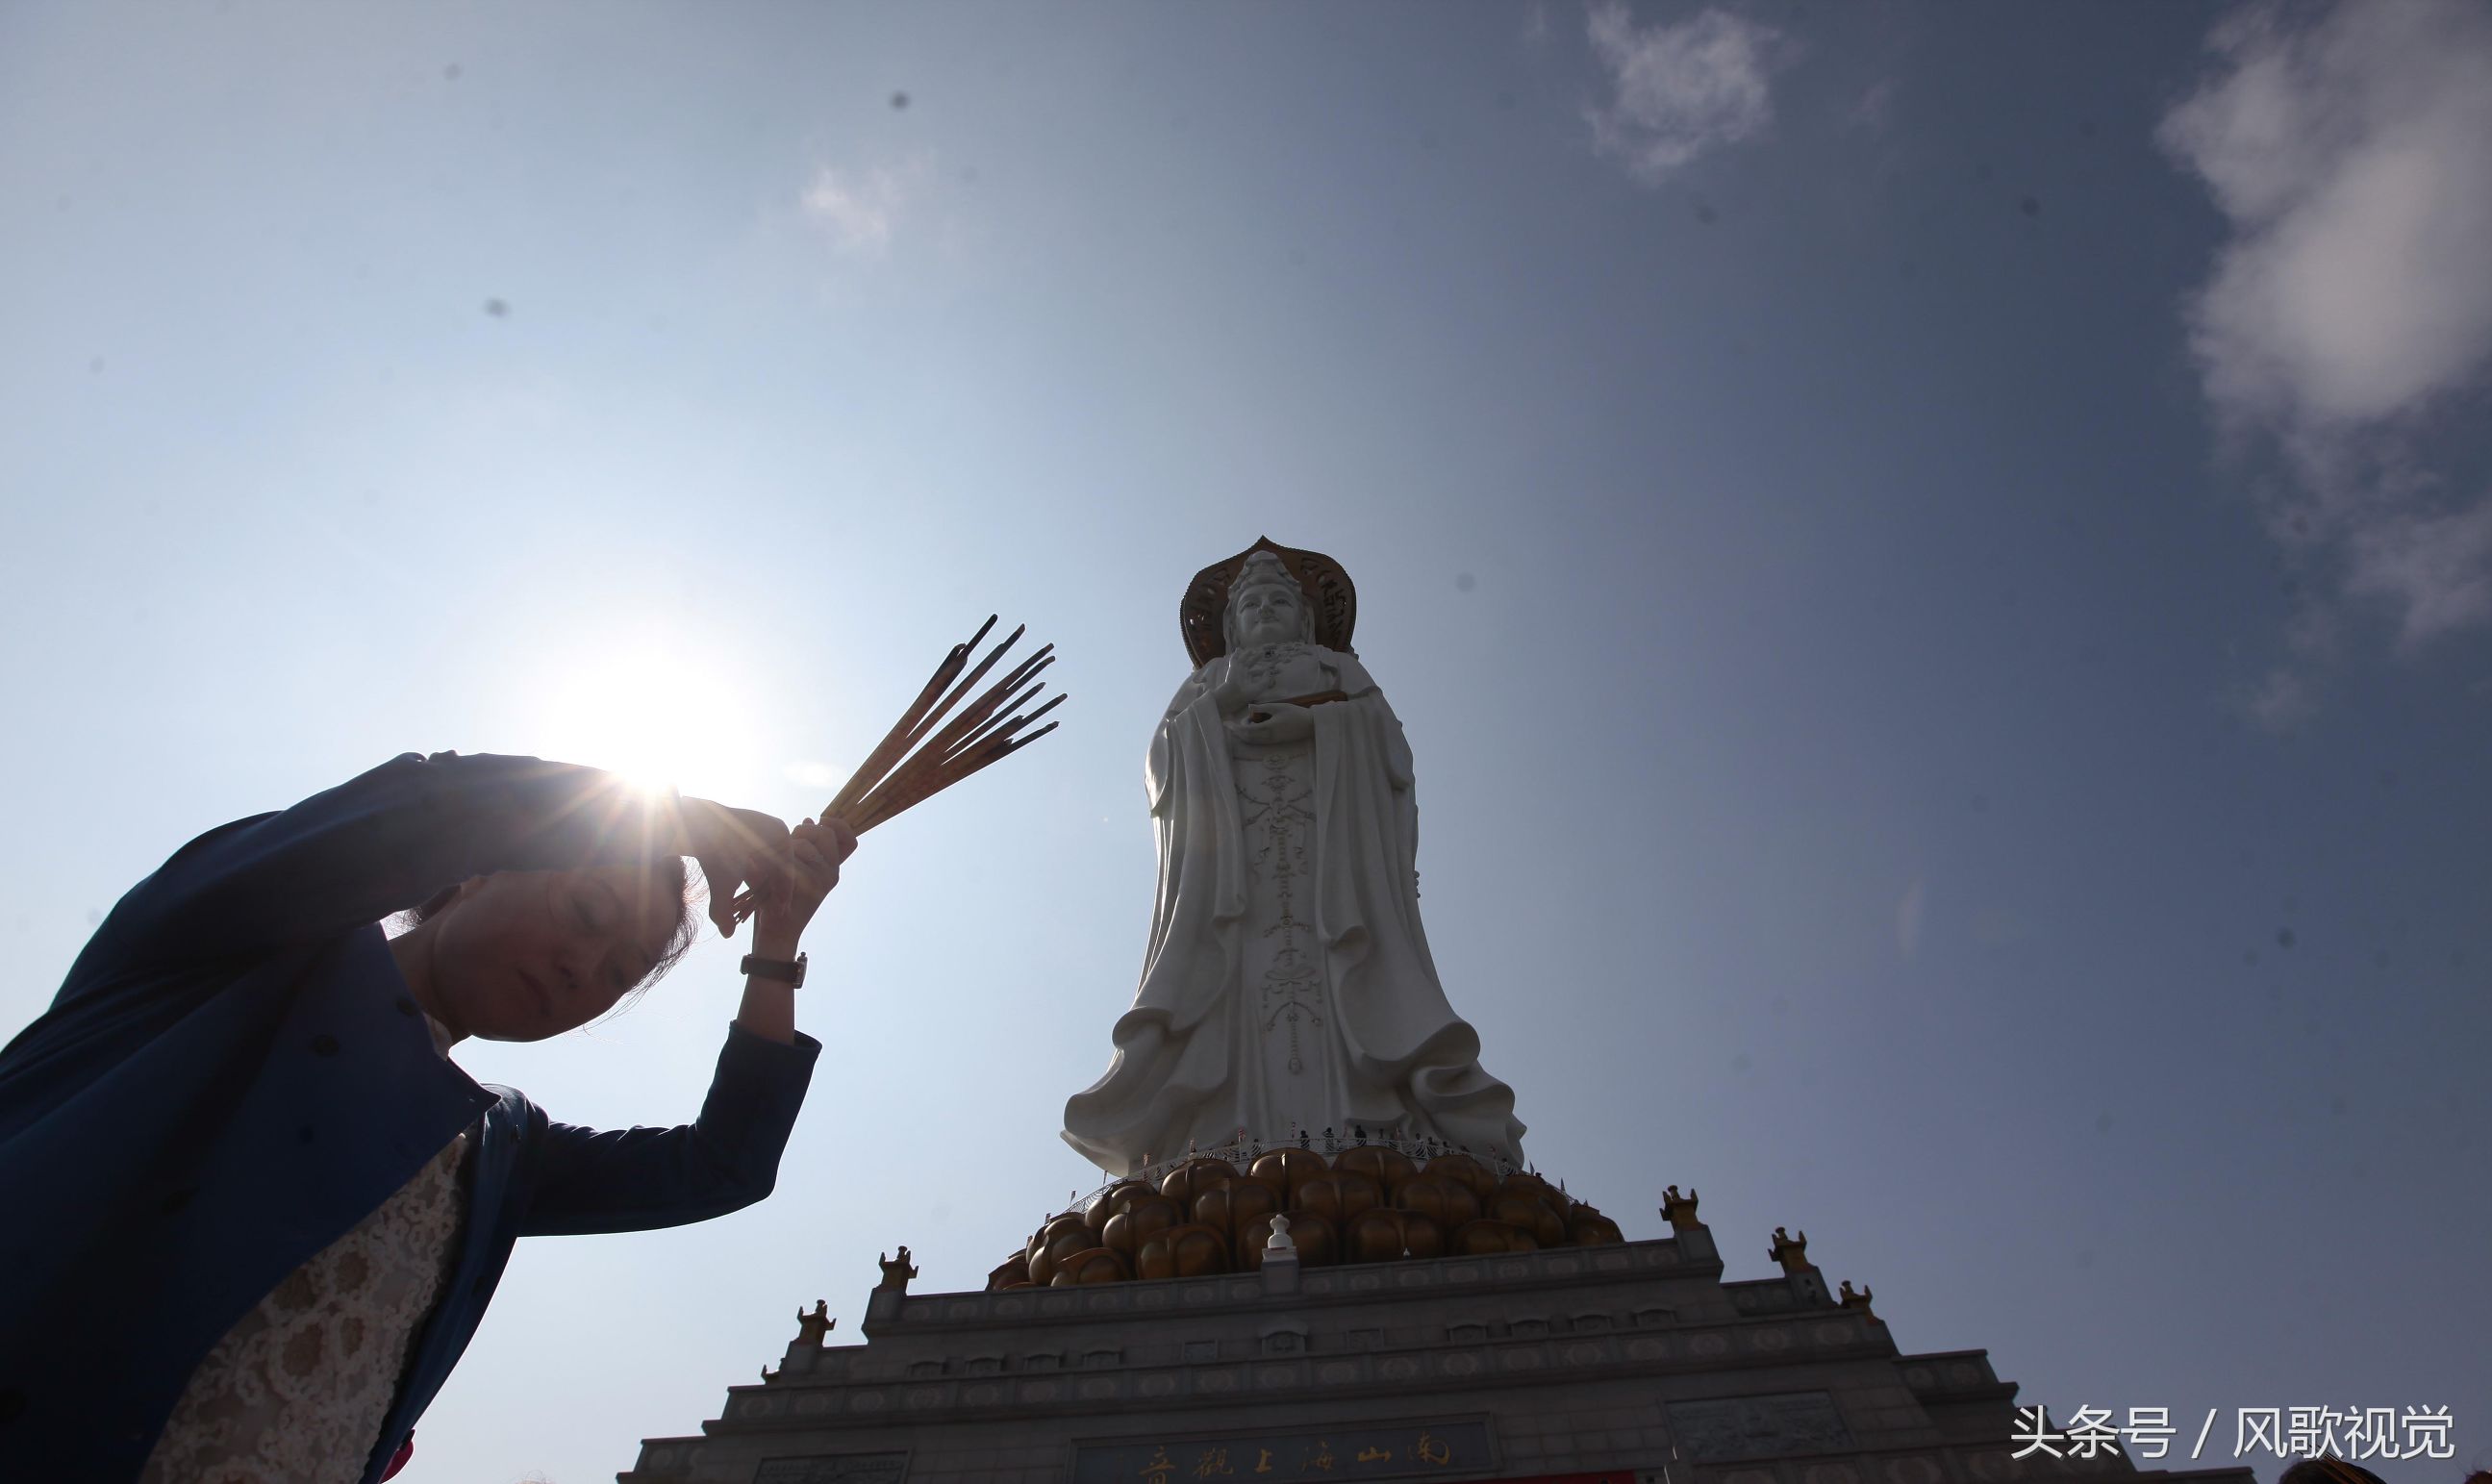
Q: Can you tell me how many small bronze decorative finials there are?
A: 6